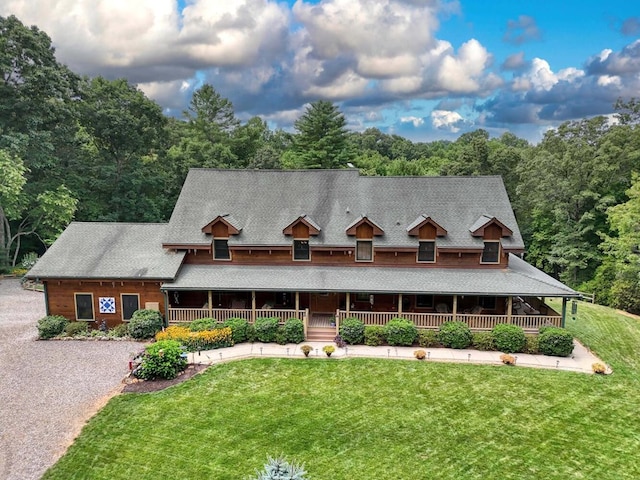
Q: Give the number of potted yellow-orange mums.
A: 5